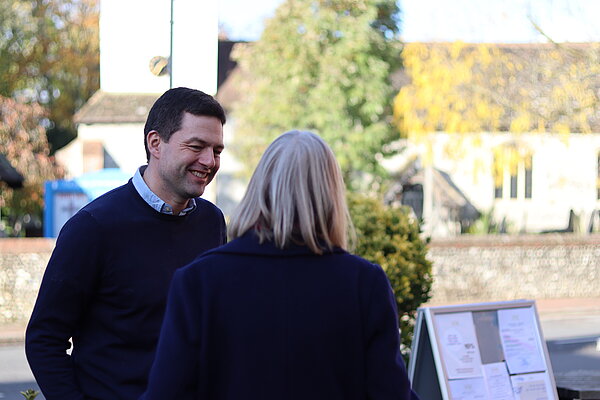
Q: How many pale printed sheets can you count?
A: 5